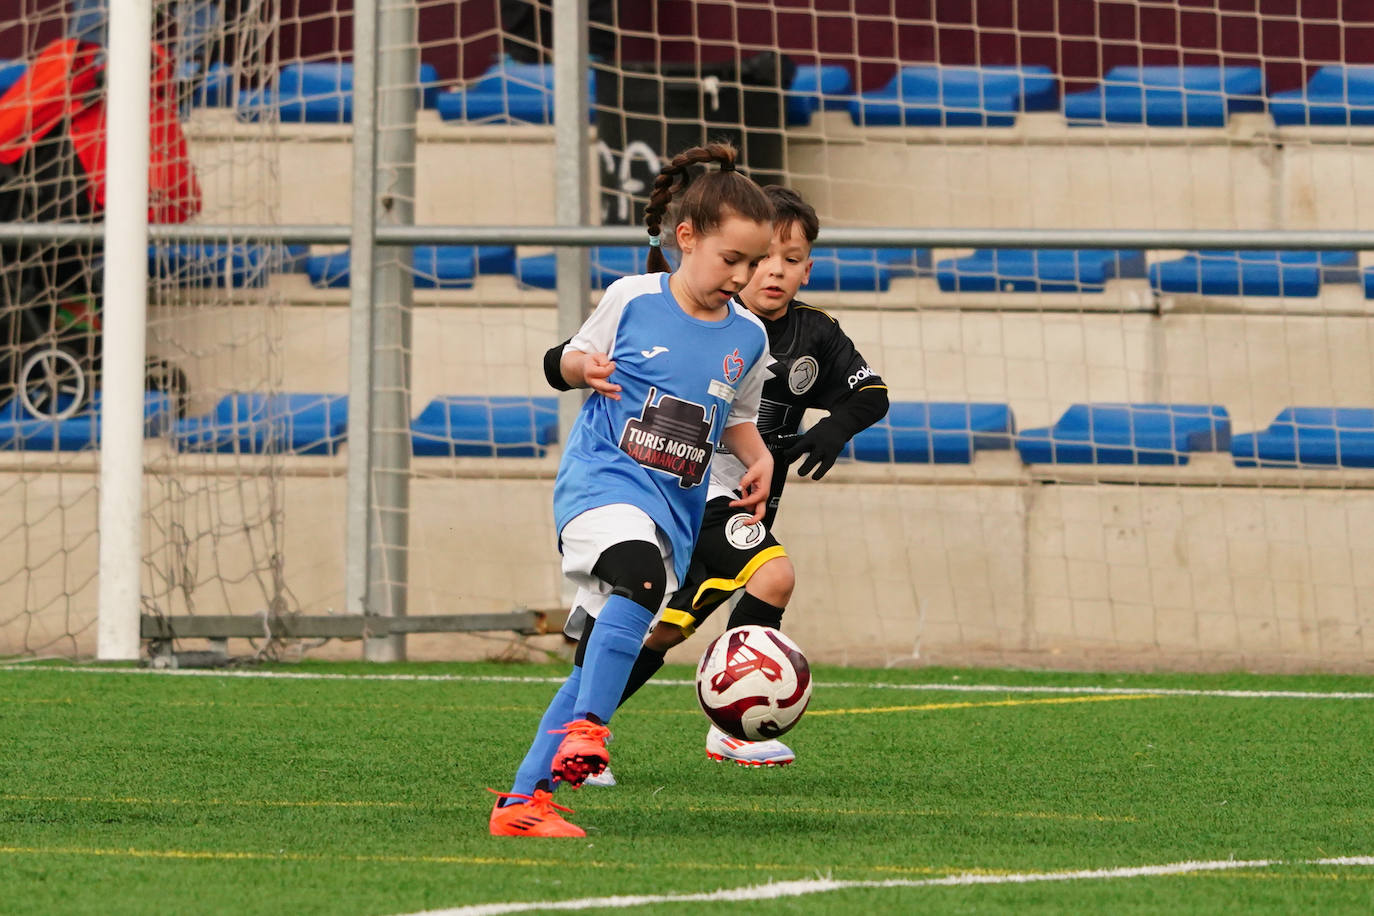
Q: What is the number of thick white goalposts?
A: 1